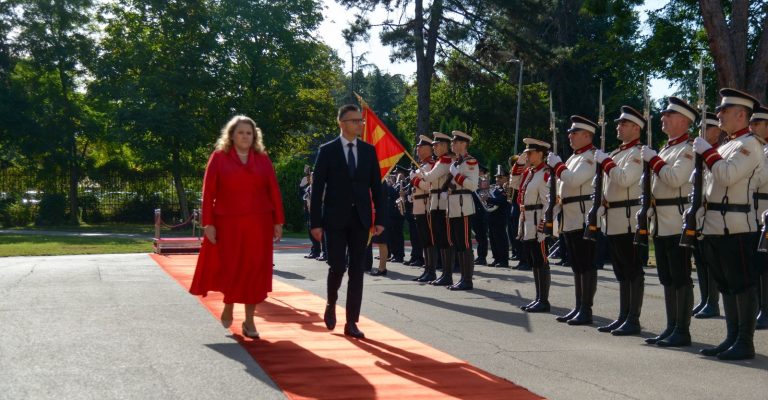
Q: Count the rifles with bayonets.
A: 4